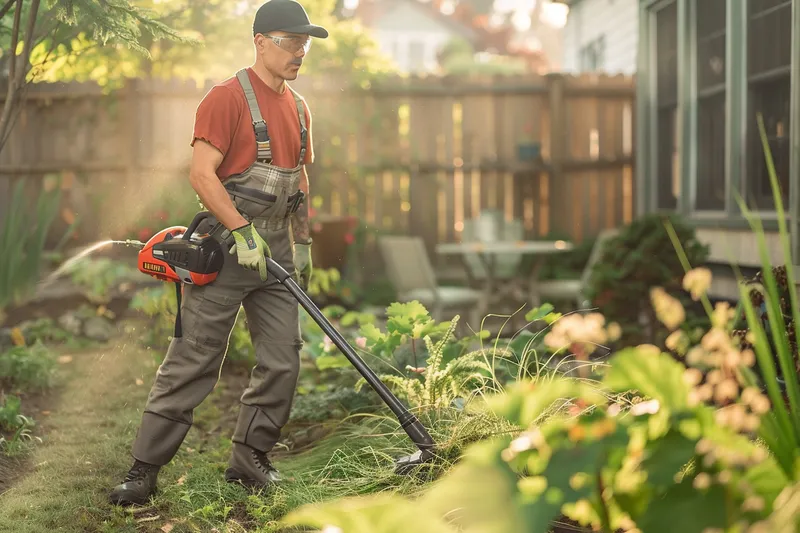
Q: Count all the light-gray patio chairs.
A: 3